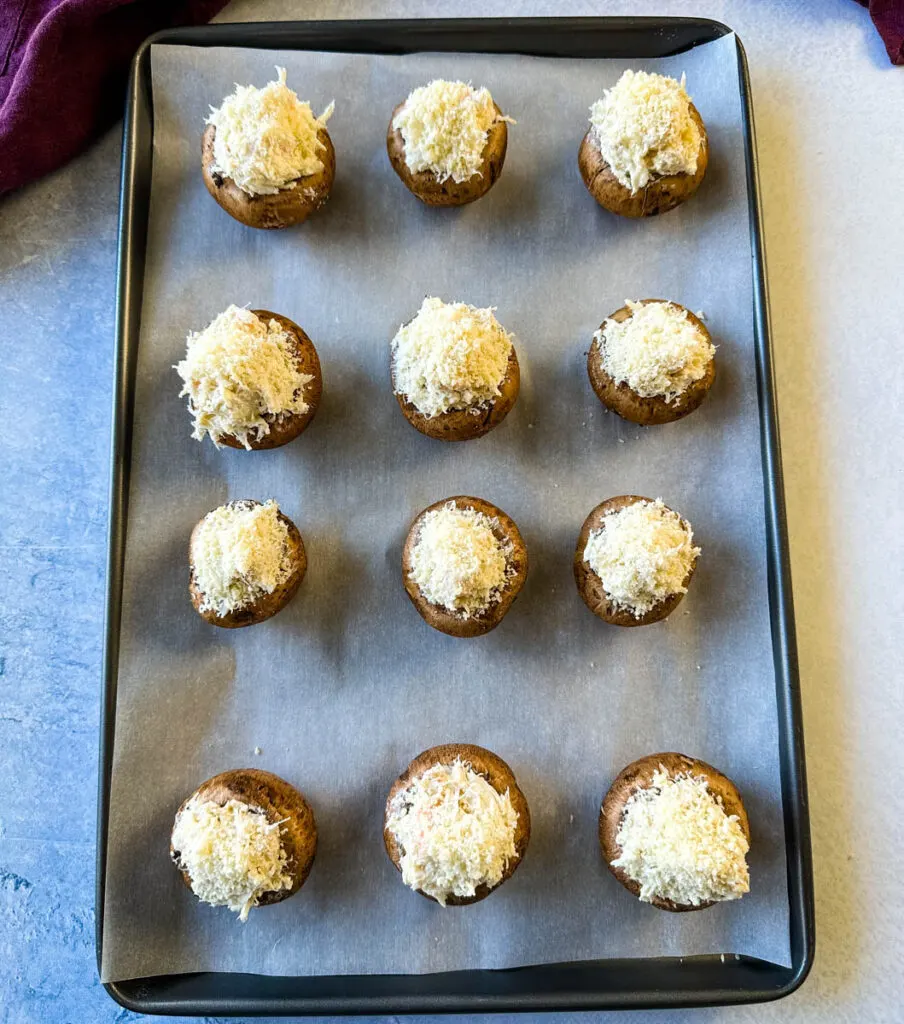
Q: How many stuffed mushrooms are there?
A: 12